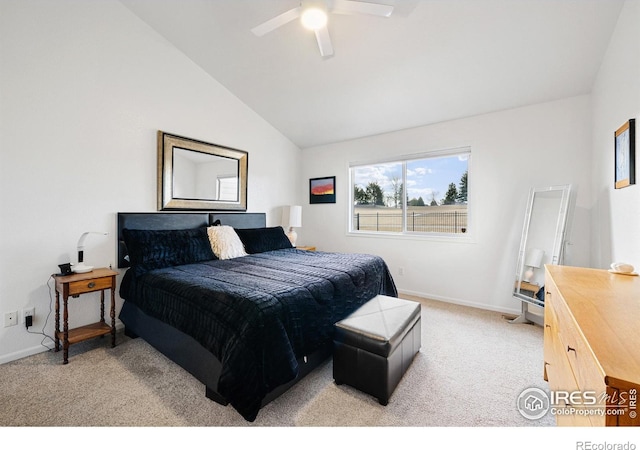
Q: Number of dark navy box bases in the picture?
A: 1